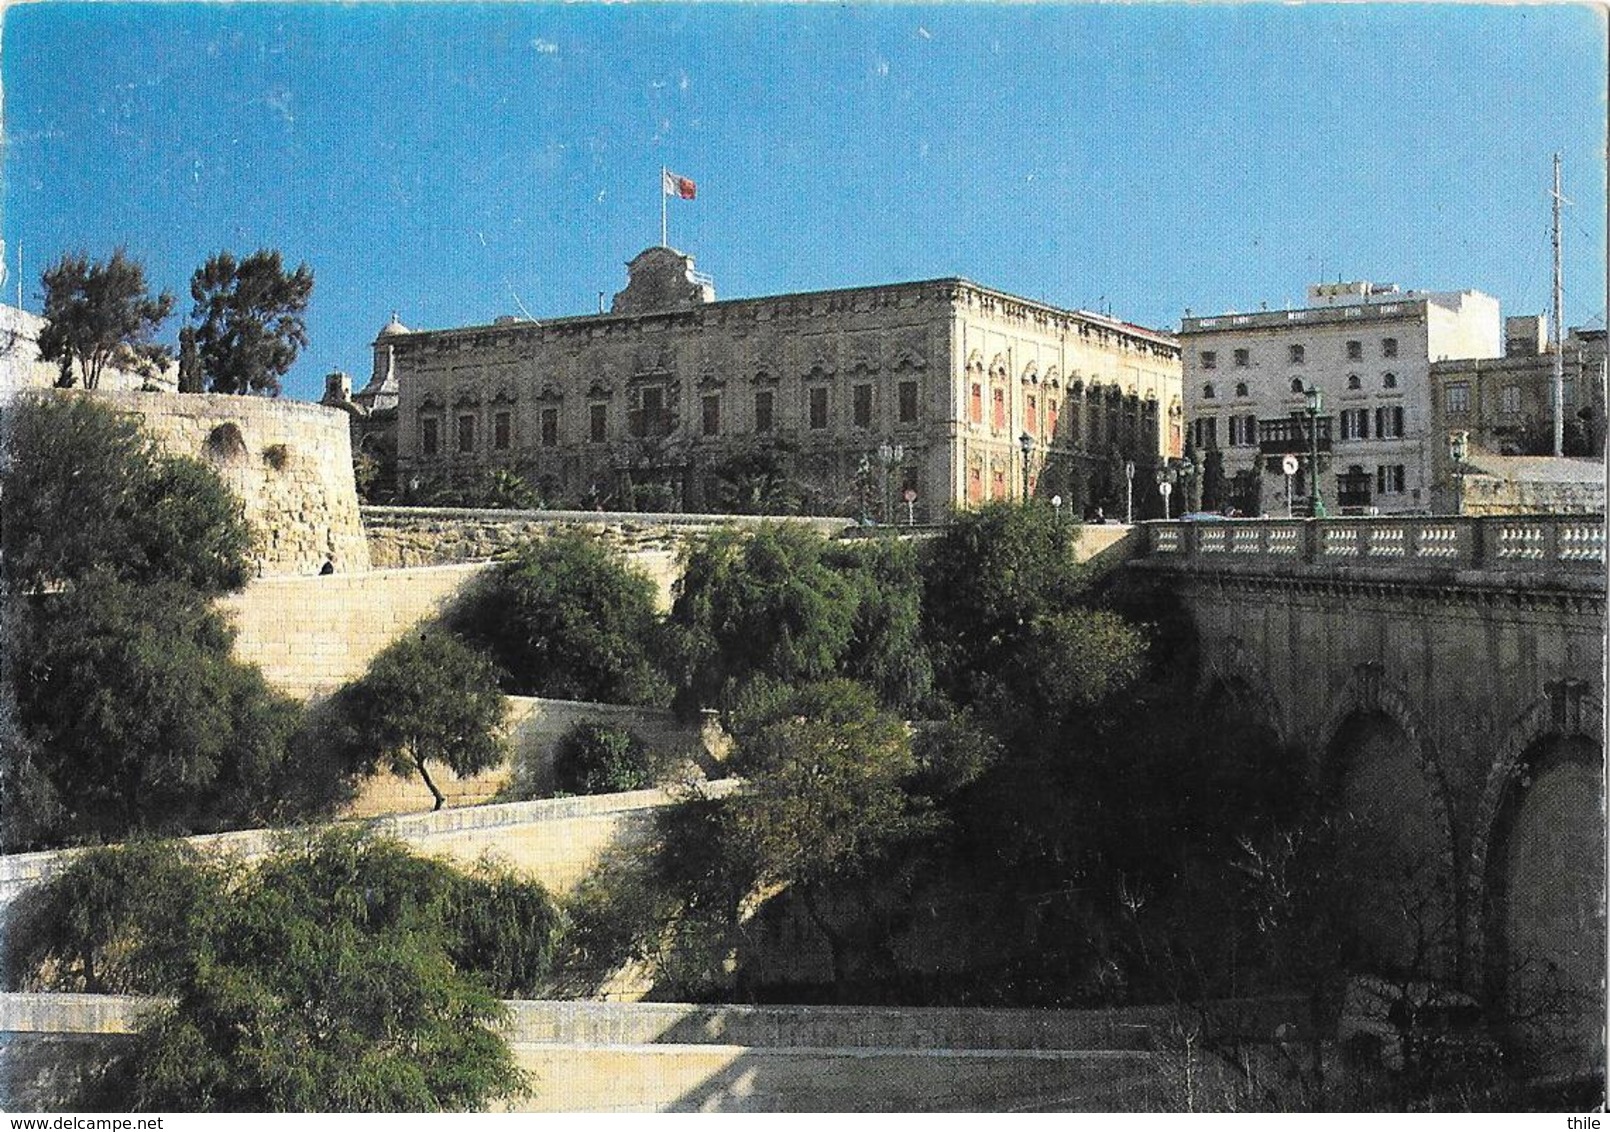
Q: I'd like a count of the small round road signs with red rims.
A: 2